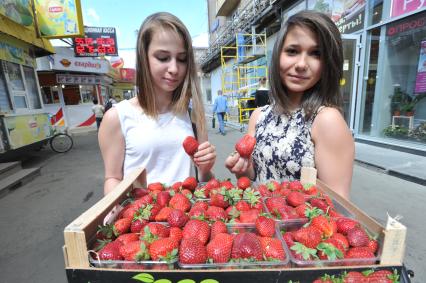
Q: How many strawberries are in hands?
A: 2